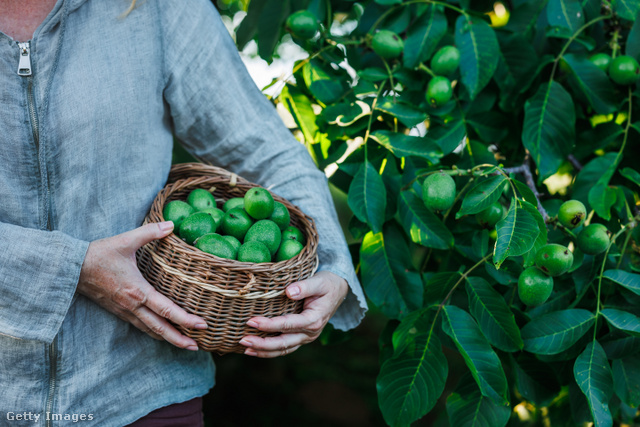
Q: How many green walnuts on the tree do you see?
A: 12